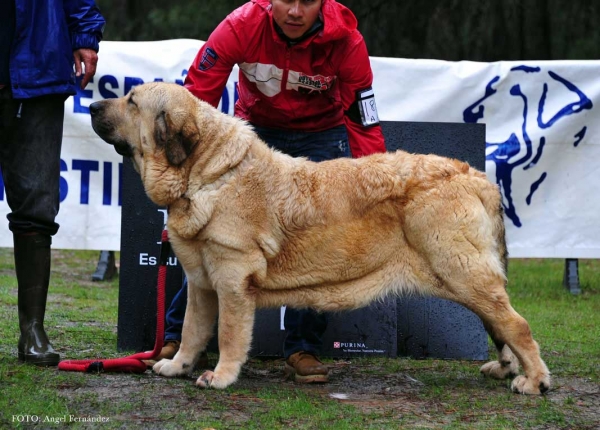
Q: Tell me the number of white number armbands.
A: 1